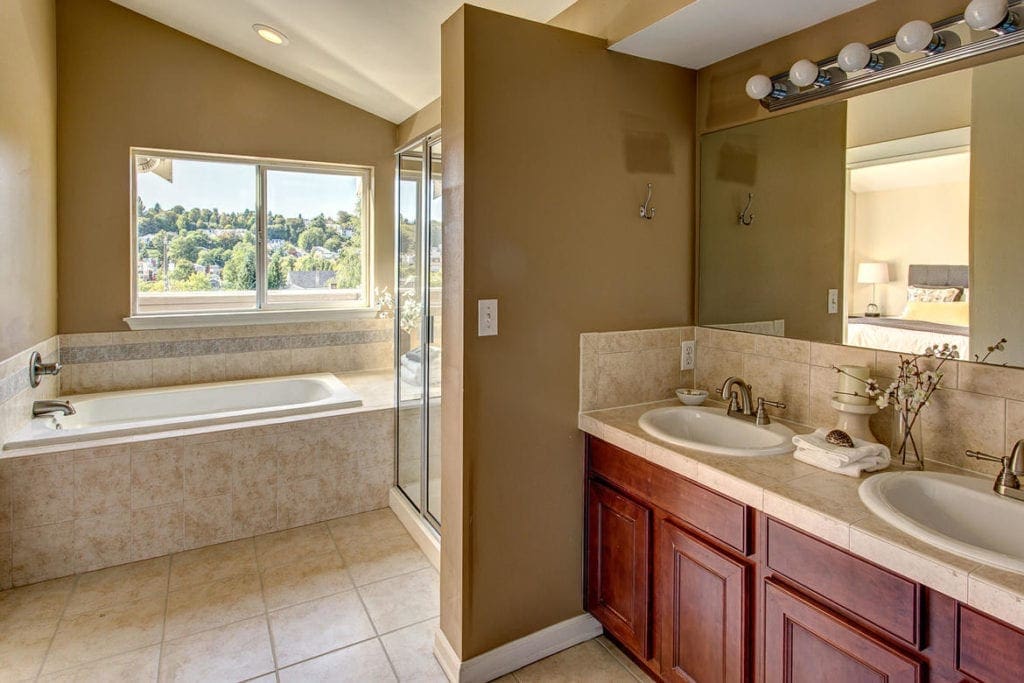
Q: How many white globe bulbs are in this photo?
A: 5